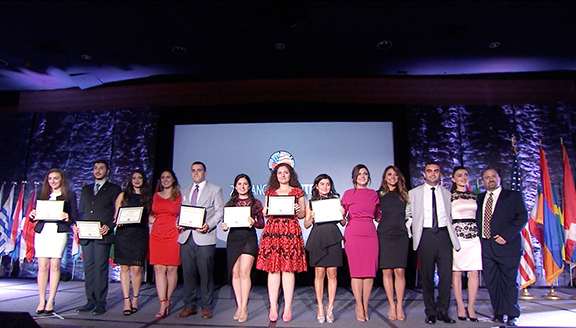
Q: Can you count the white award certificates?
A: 7